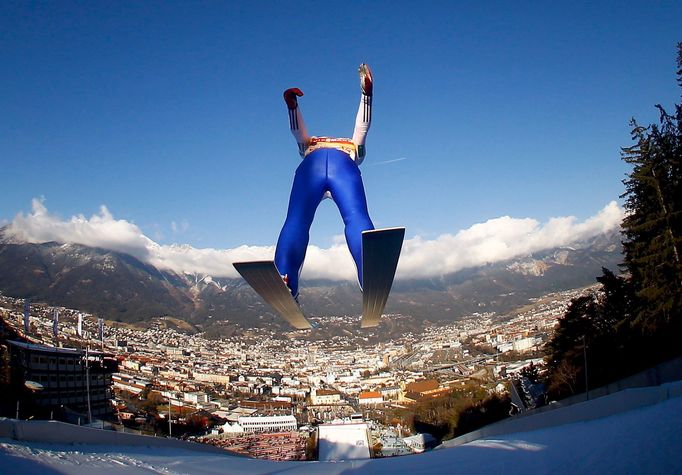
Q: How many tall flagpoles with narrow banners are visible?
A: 4